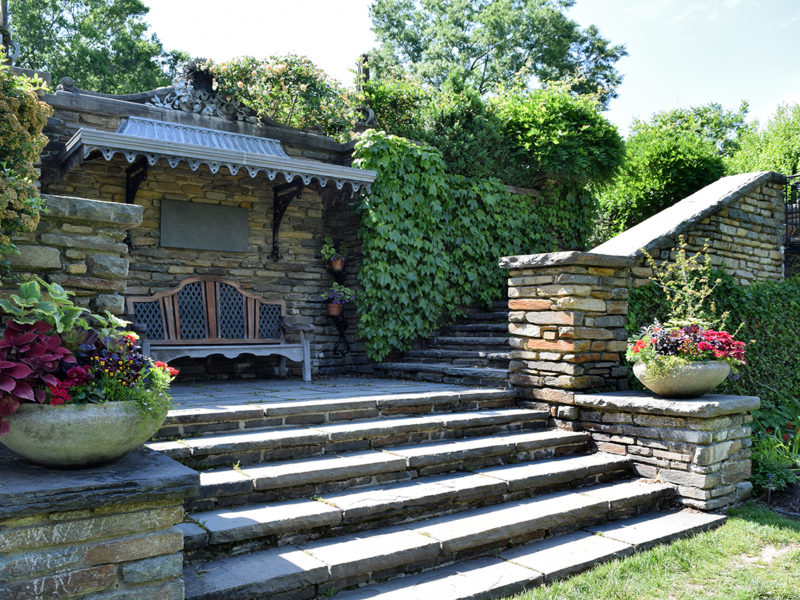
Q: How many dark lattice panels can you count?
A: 4